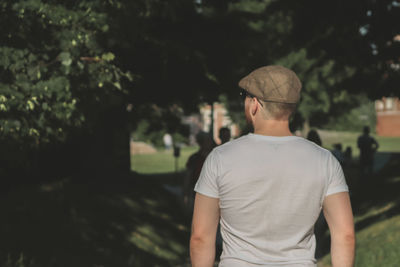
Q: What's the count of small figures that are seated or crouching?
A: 2